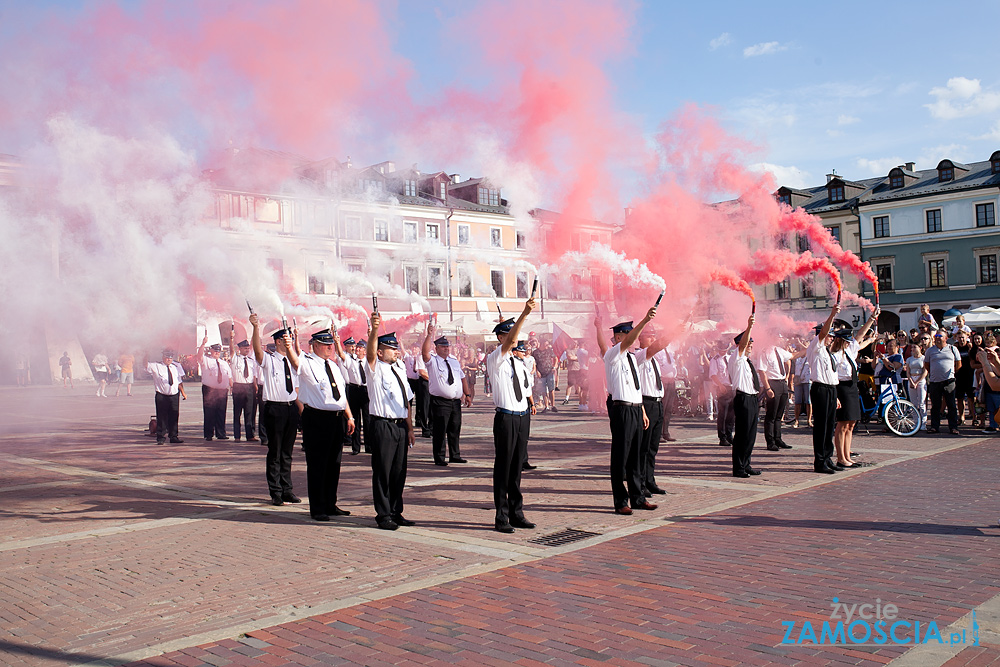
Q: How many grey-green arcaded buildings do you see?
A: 1